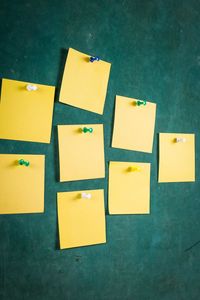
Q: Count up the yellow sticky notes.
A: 8